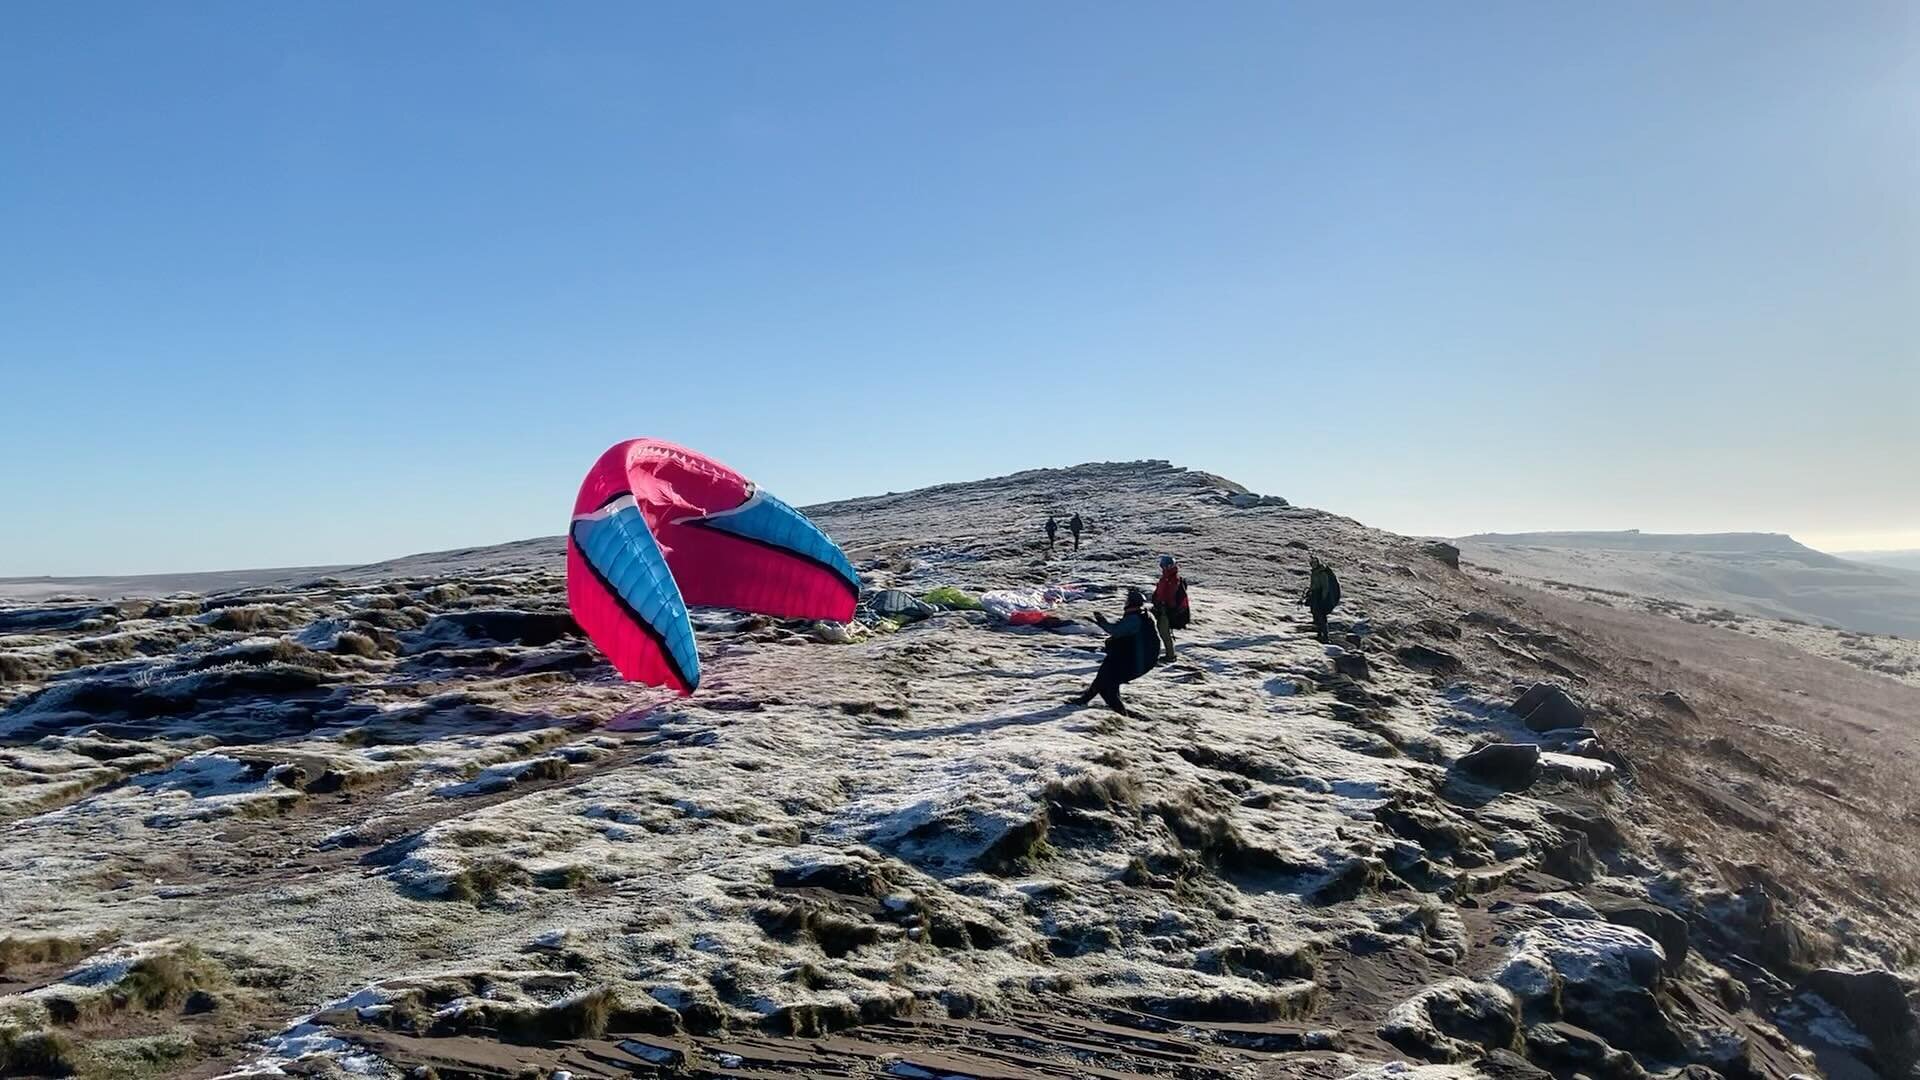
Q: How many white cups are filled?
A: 0